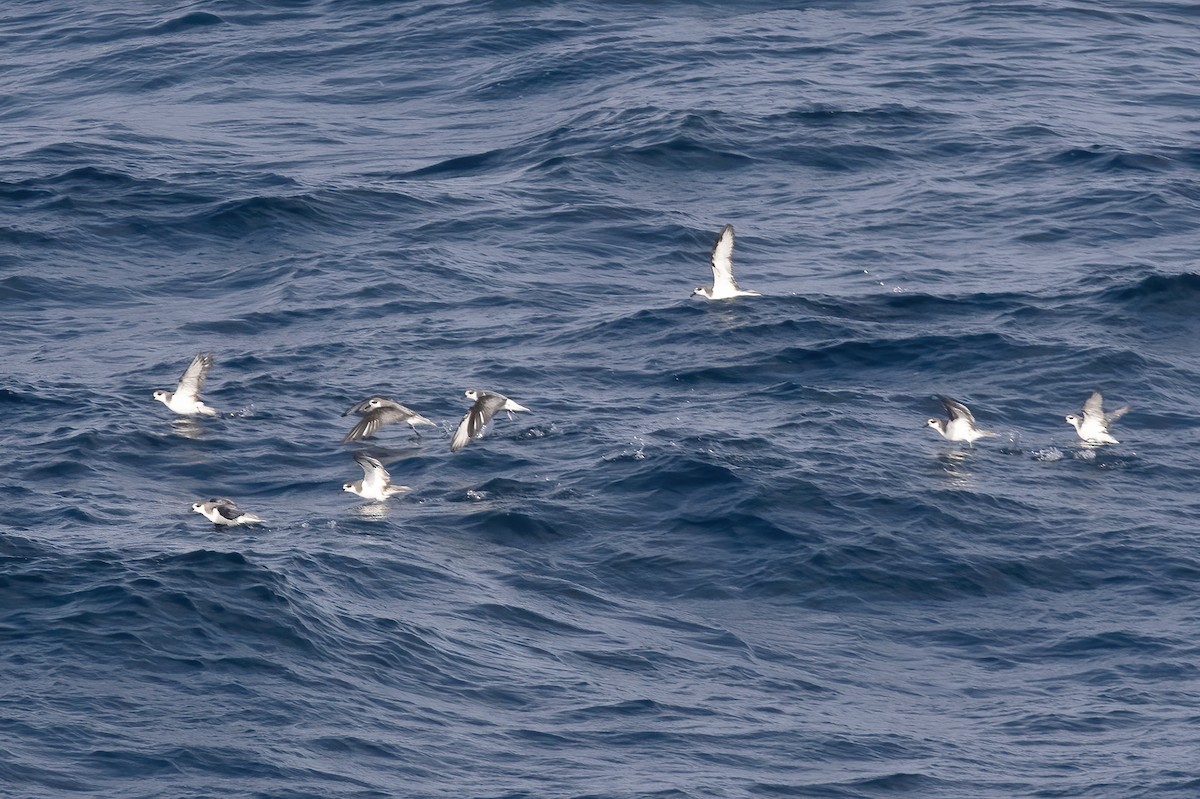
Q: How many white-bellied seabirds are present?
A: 8